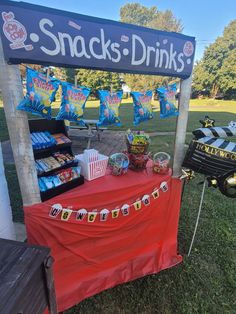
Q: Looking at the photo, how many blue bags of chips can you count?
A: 5